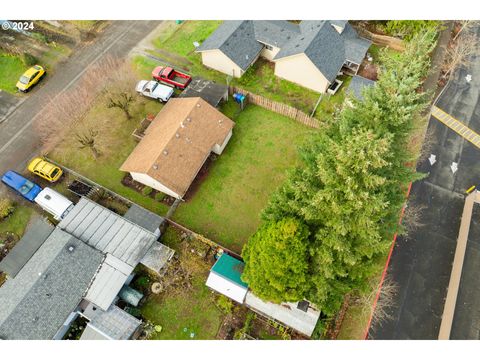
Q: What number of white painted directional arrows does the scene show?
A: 3